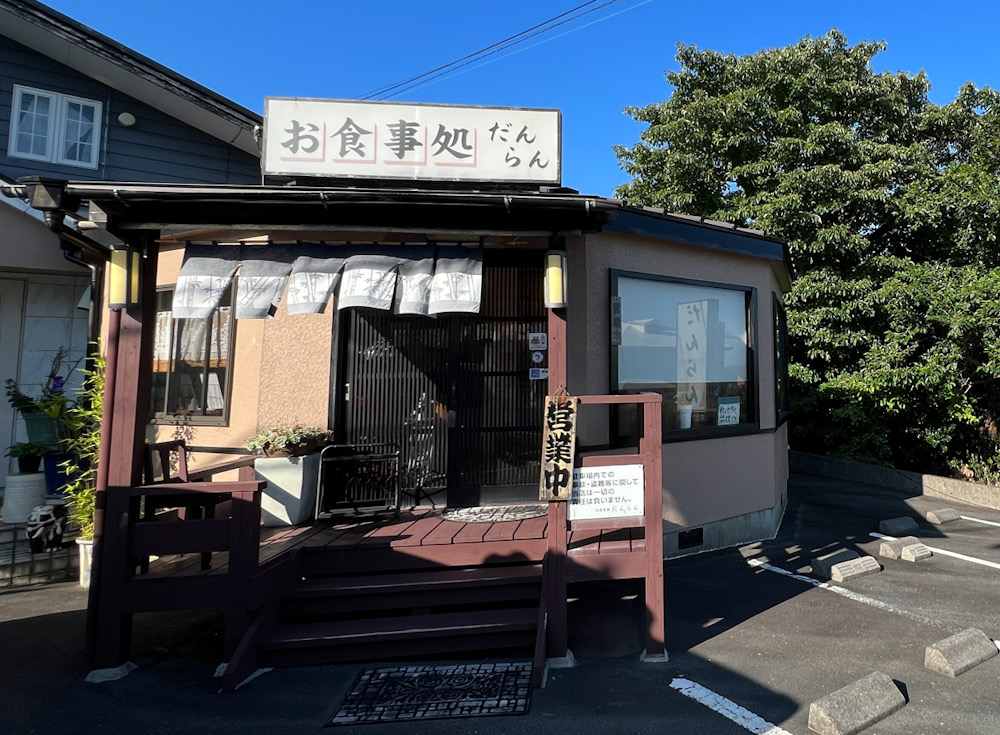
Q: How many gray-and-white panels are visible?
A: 6